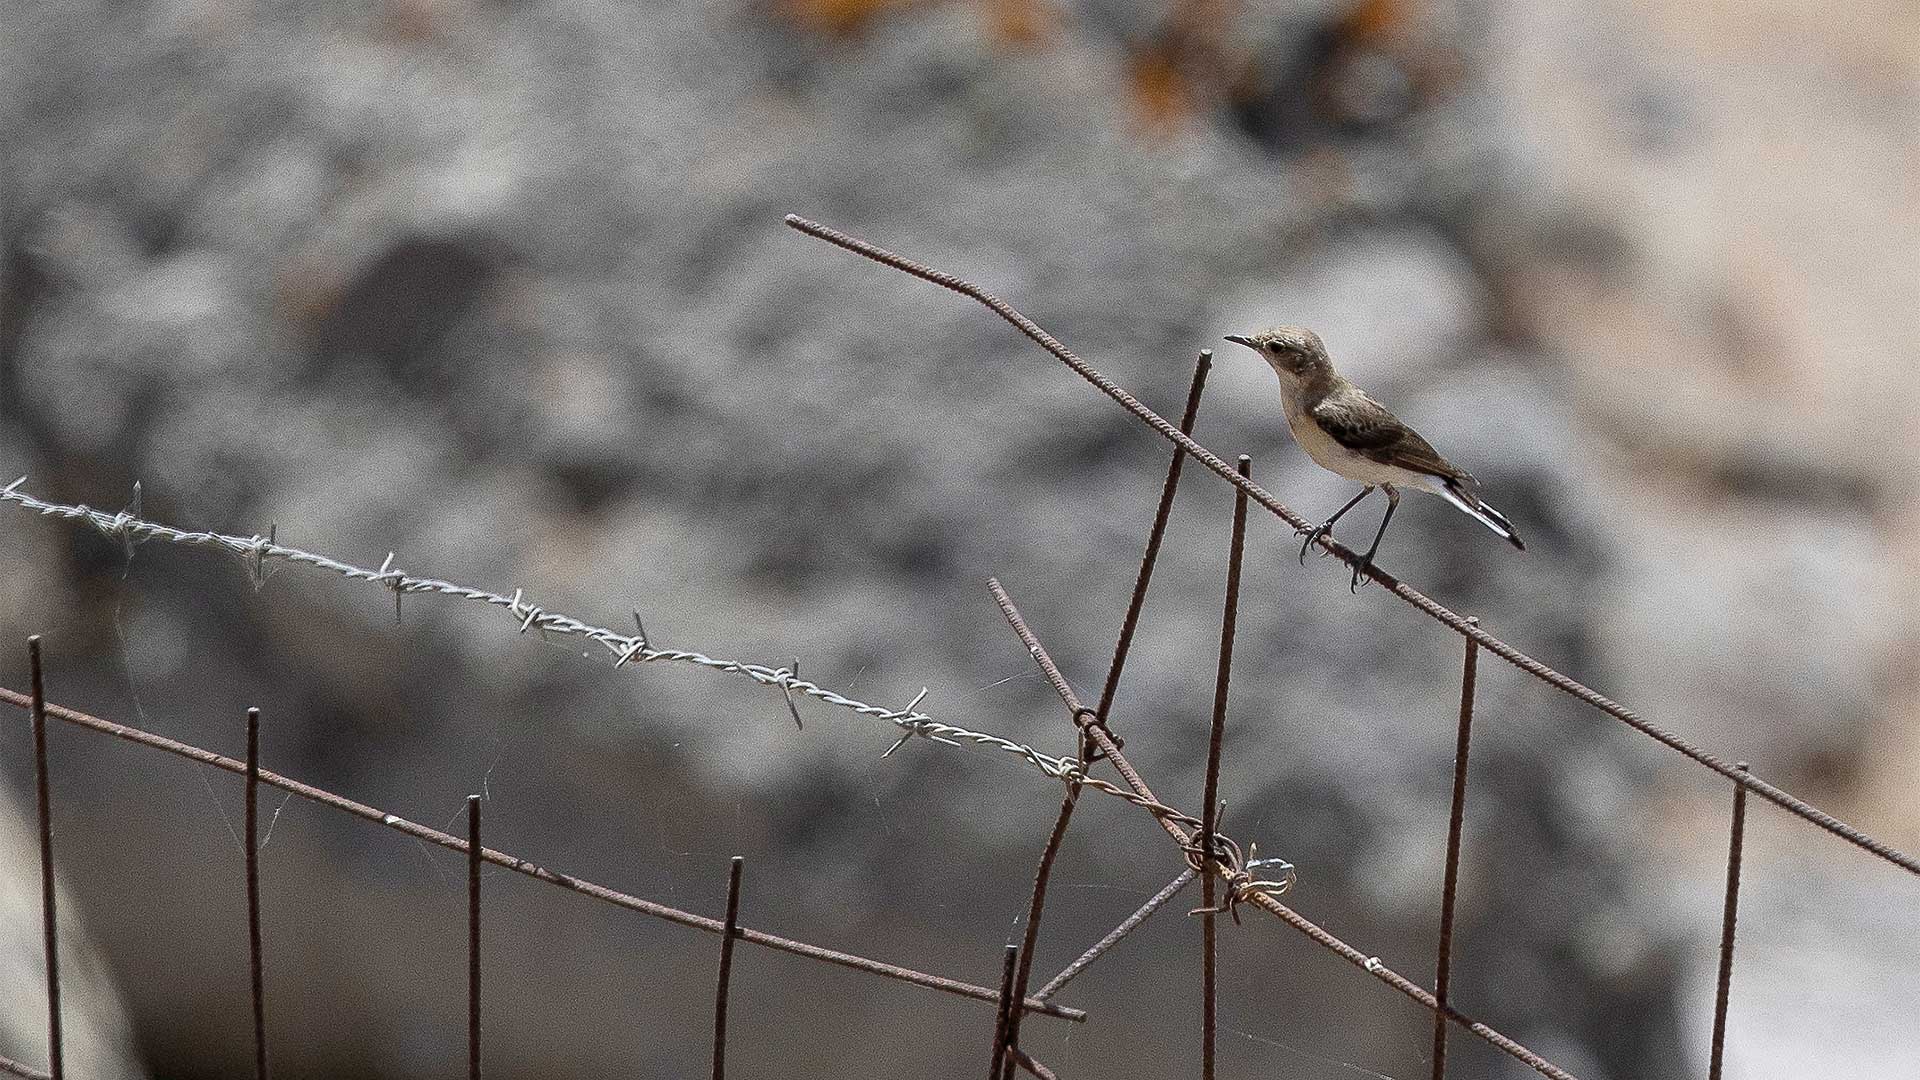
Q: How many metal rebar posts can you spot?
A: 9